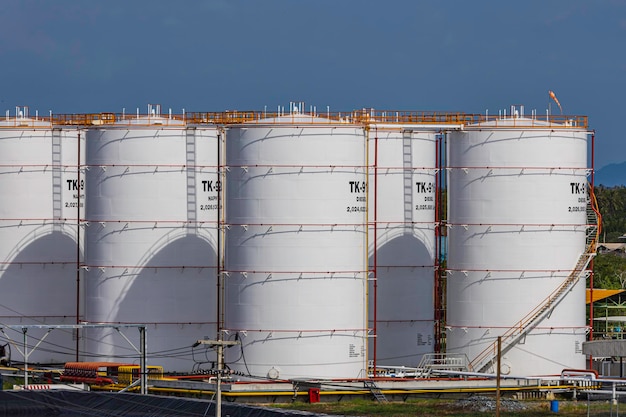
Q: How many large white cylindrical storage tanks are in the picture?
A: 5